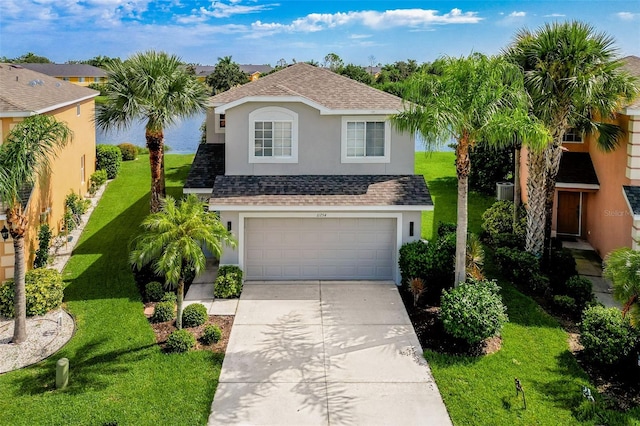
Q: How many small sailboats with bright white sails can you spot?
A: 0